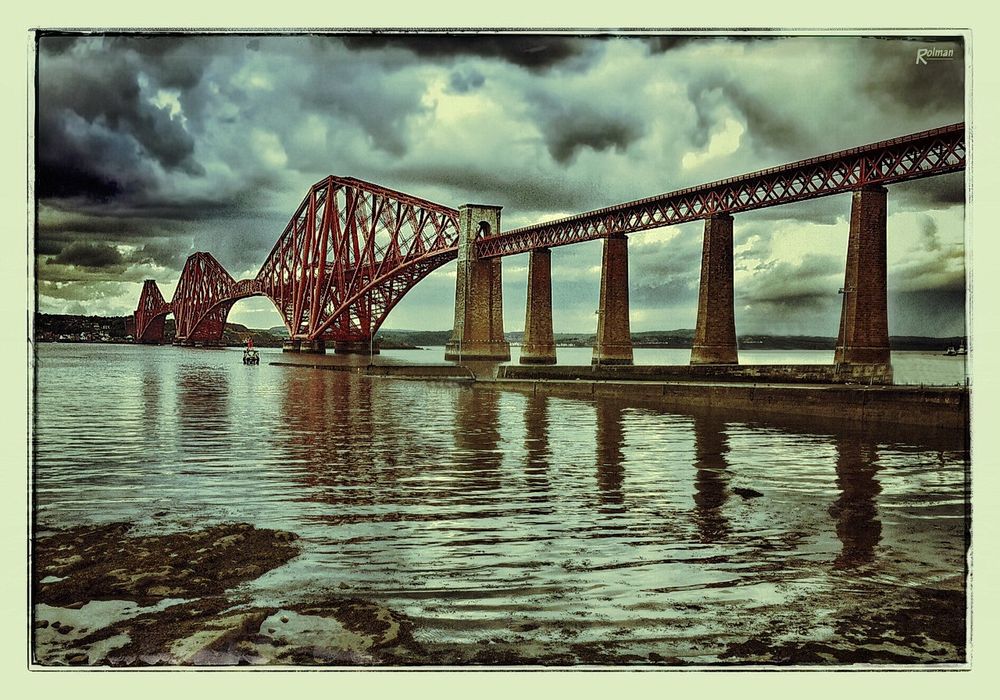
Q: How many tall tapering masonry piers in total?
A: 5